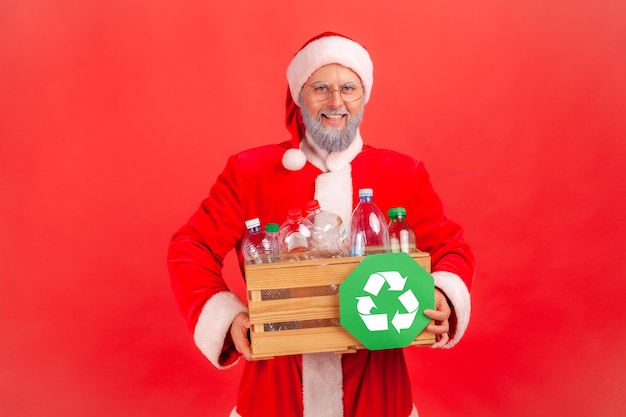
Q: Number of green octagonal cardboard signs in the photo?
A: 1